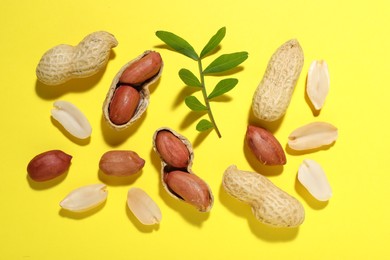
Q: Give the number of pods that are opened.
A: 2